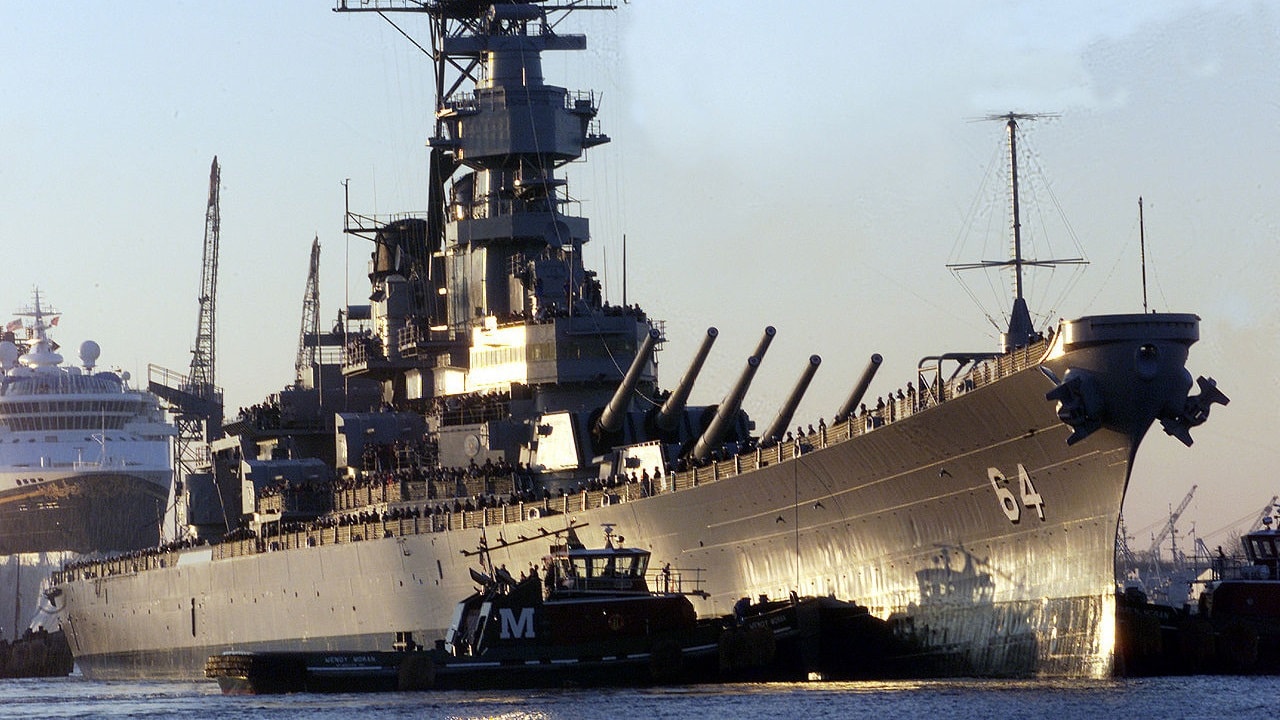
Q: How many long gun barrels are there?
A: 6